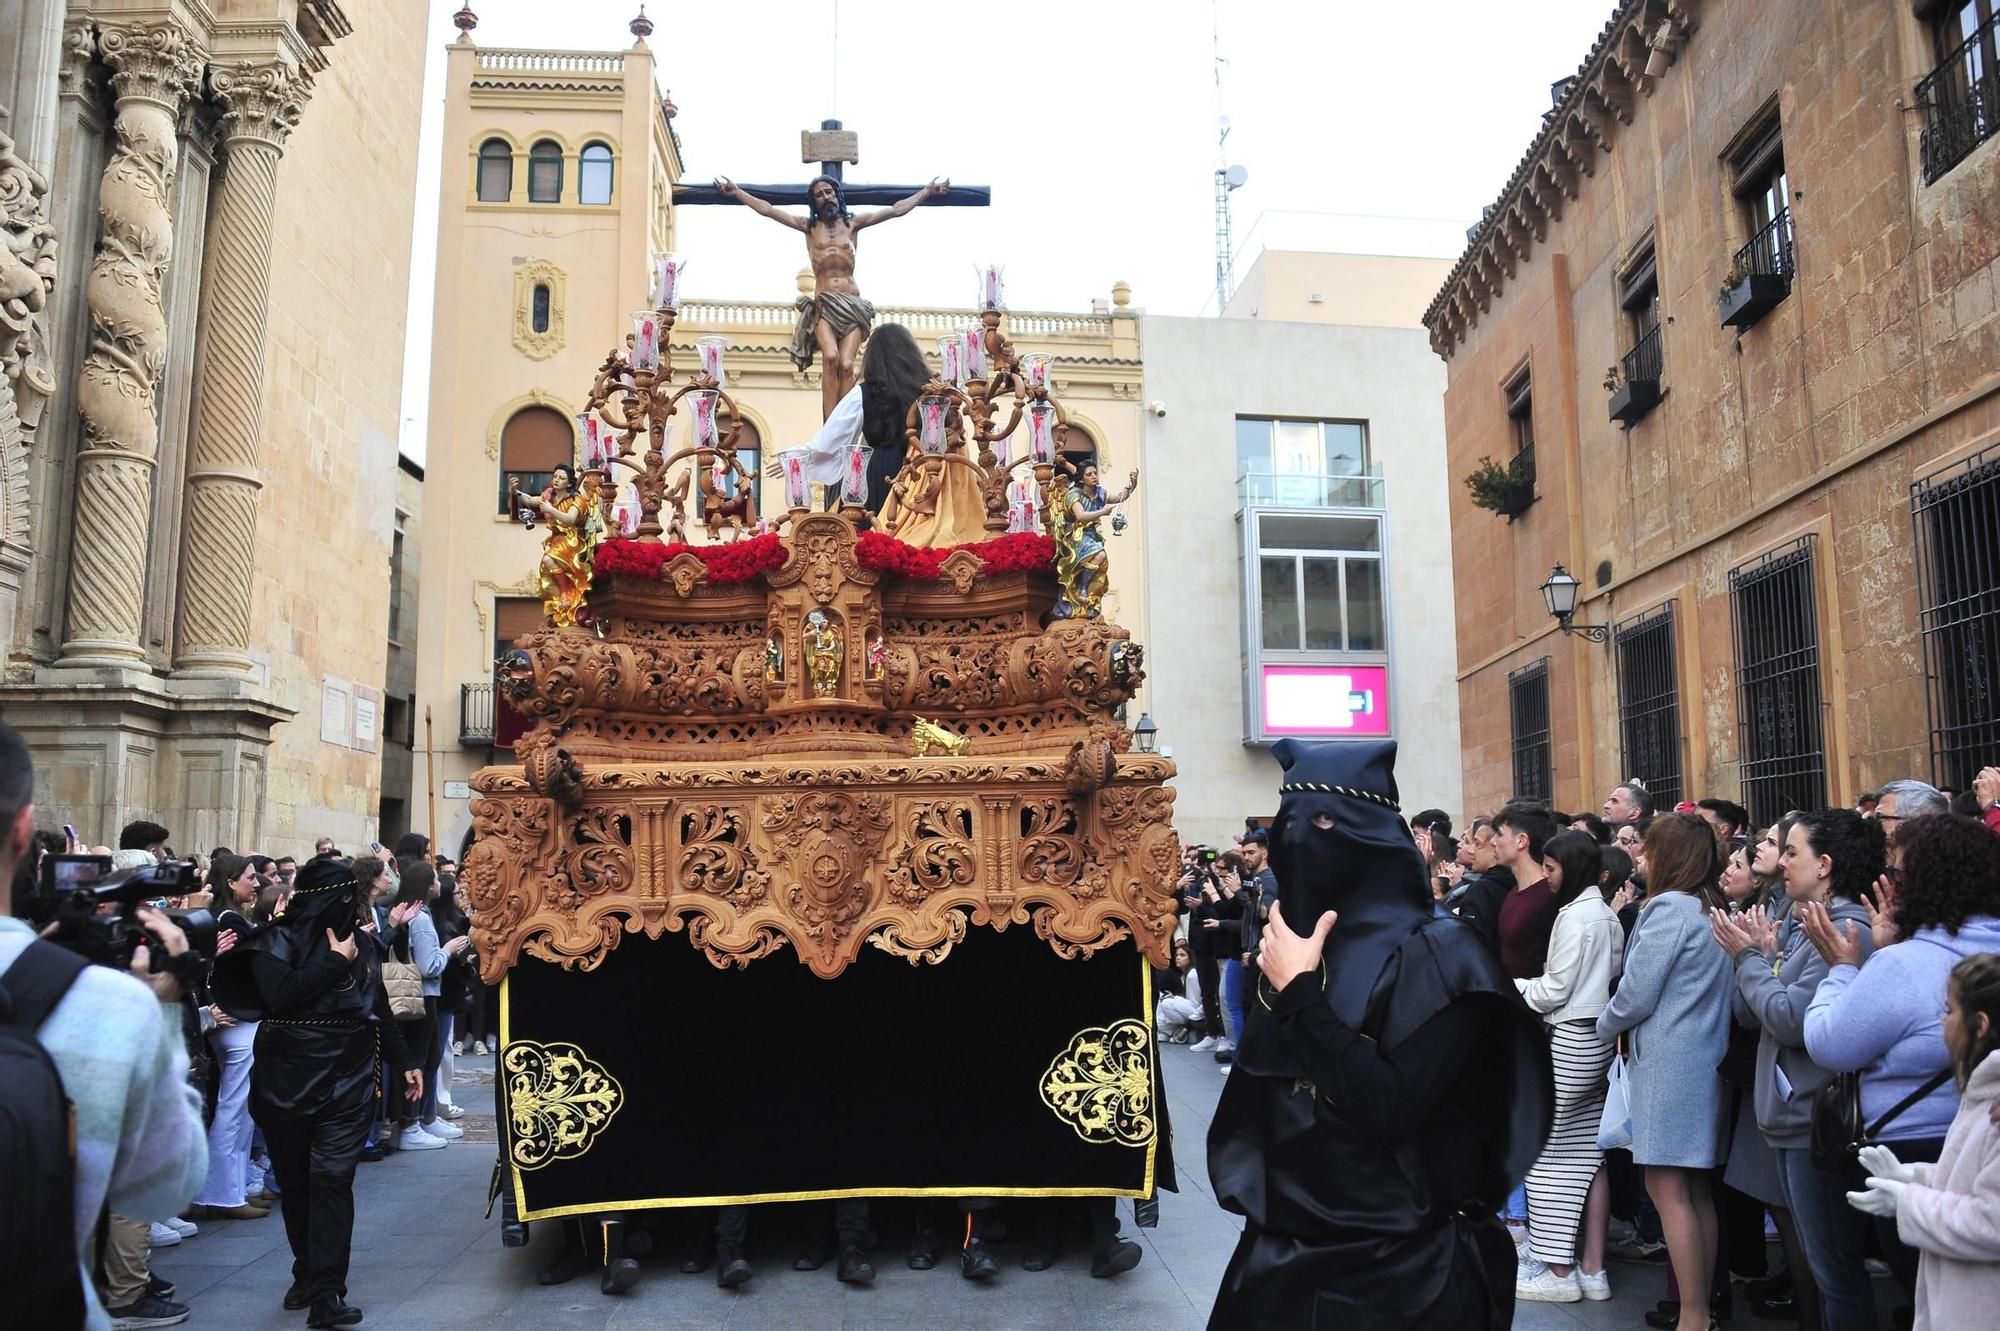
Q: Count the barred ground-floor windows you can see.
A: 4